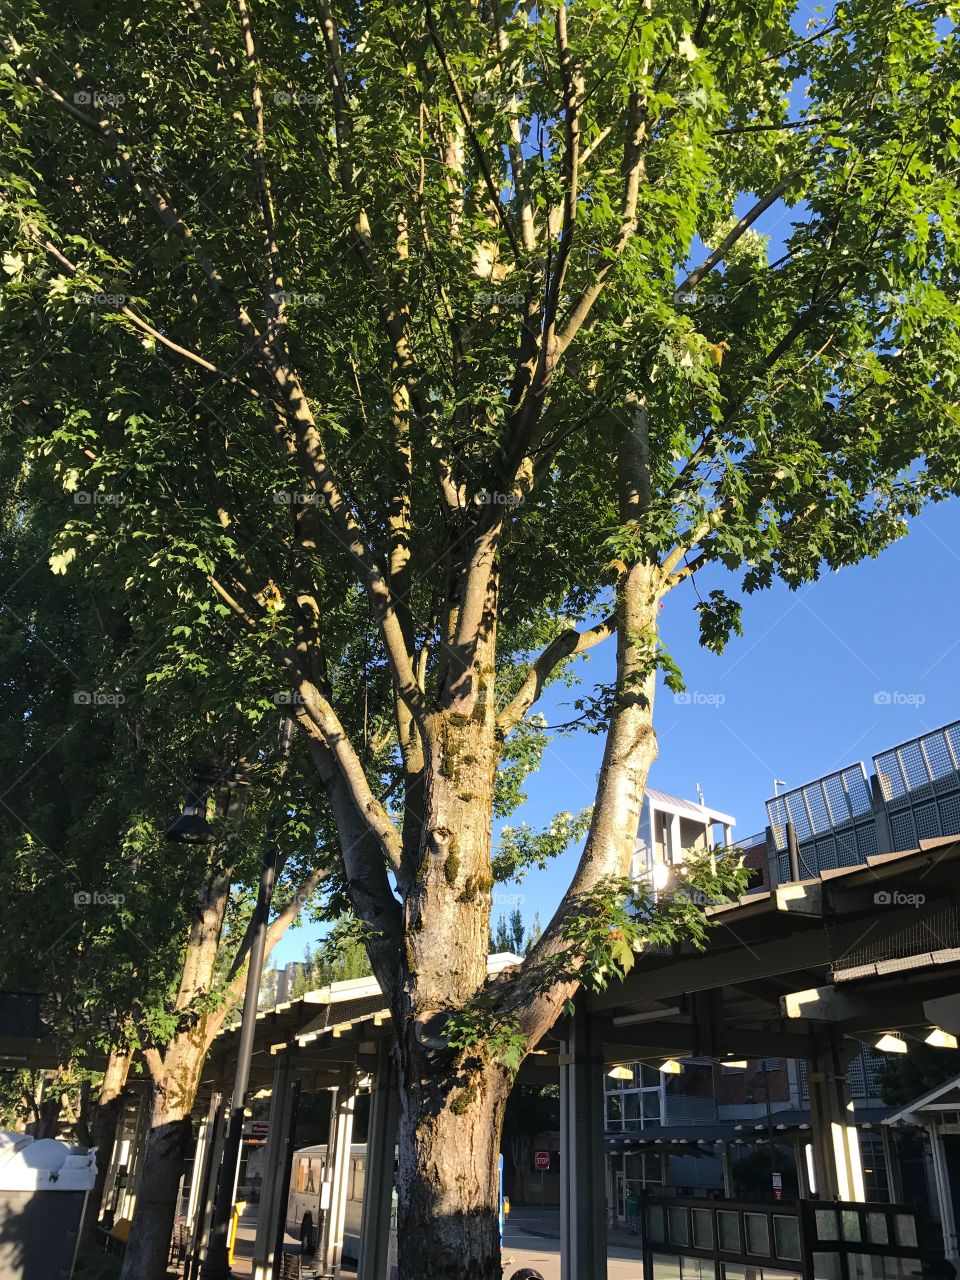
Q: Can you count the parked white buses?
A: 1